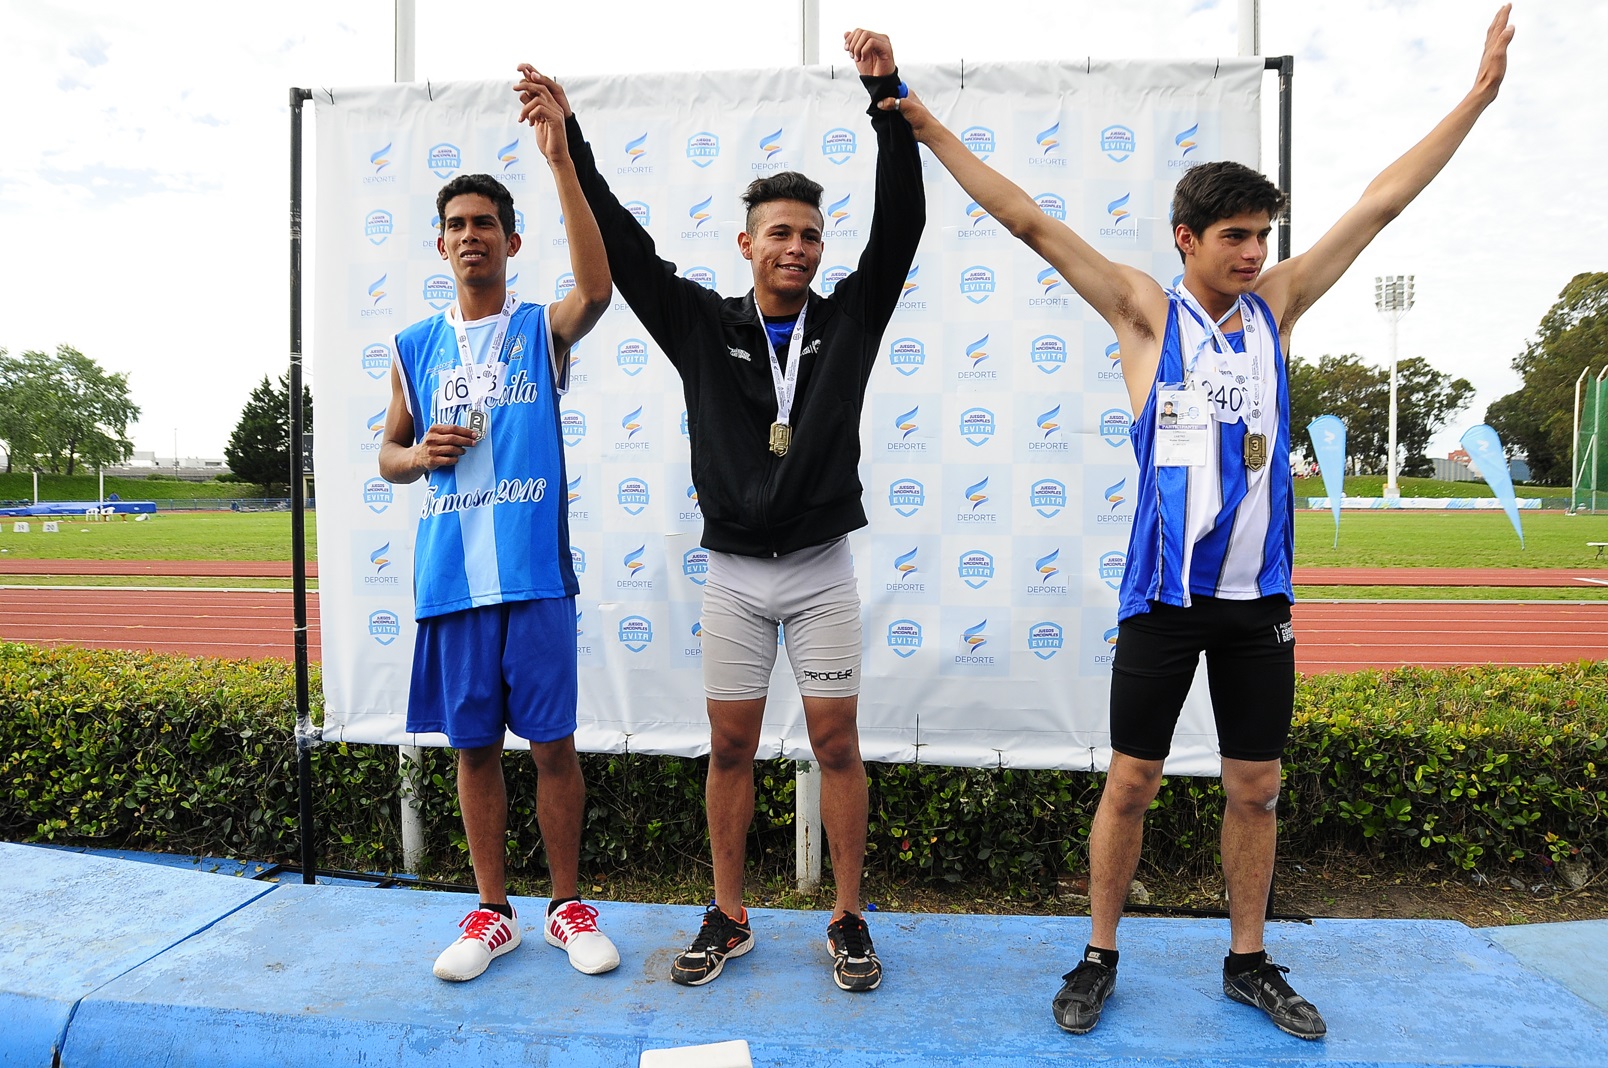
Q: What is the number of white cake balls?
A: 0